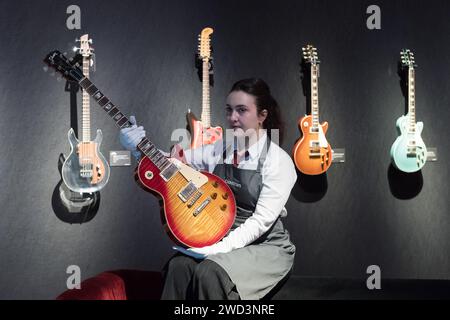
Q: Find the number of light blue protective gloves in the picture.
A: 2